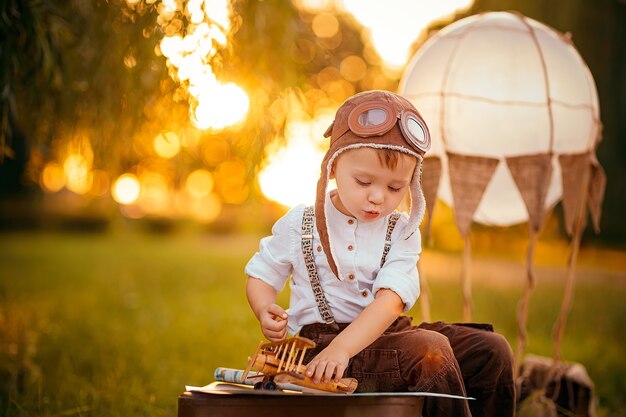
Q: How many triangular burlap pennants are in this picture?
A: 5